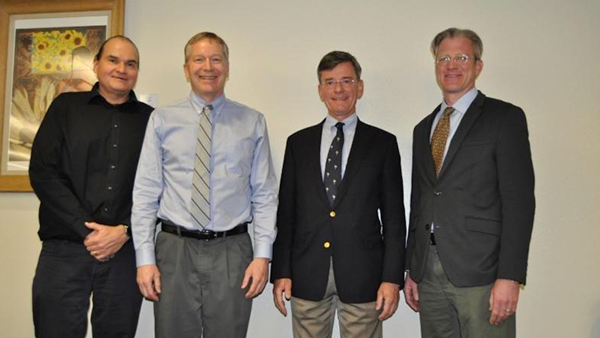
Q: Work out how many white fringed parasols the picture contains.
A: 0